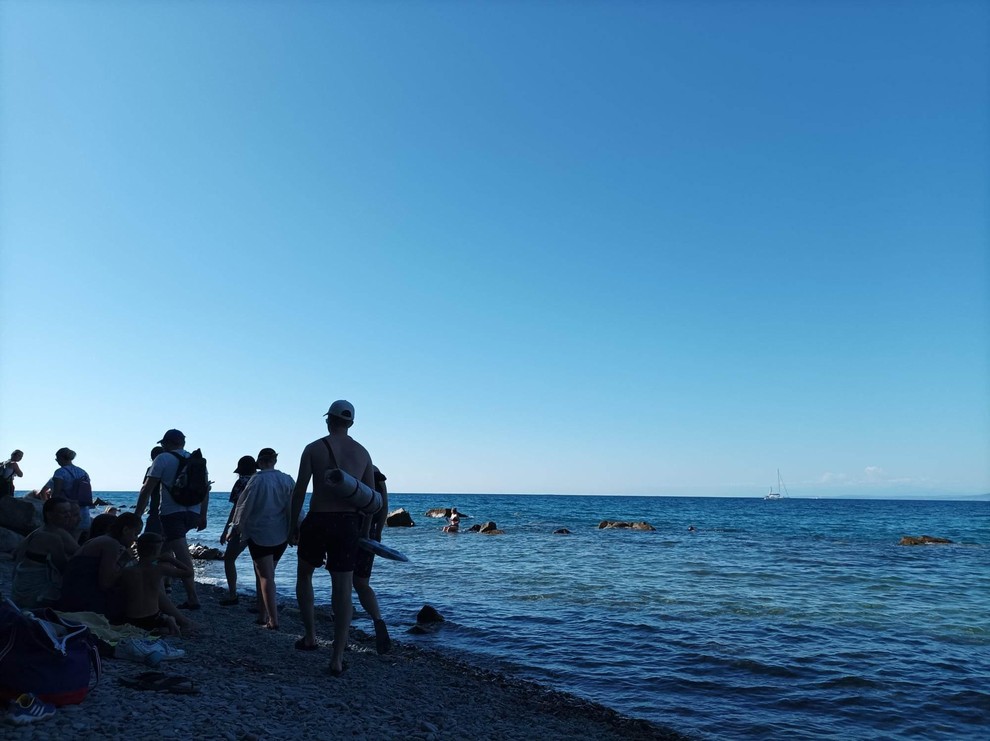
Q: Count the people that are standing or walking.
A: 8